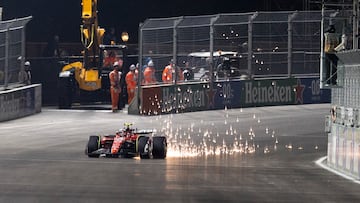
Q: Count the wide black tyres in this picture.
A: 3